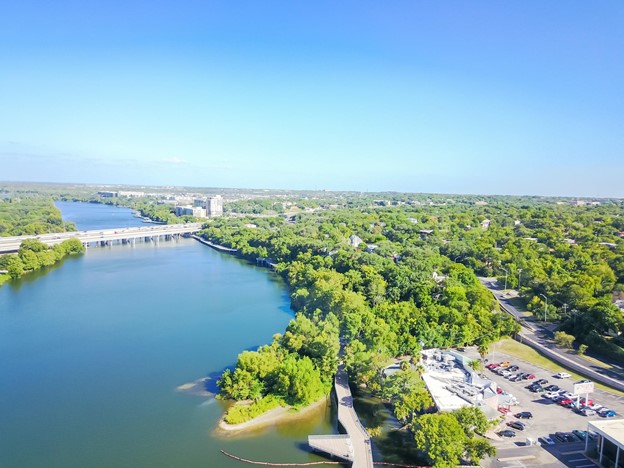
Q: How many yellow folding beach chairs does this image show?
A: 0